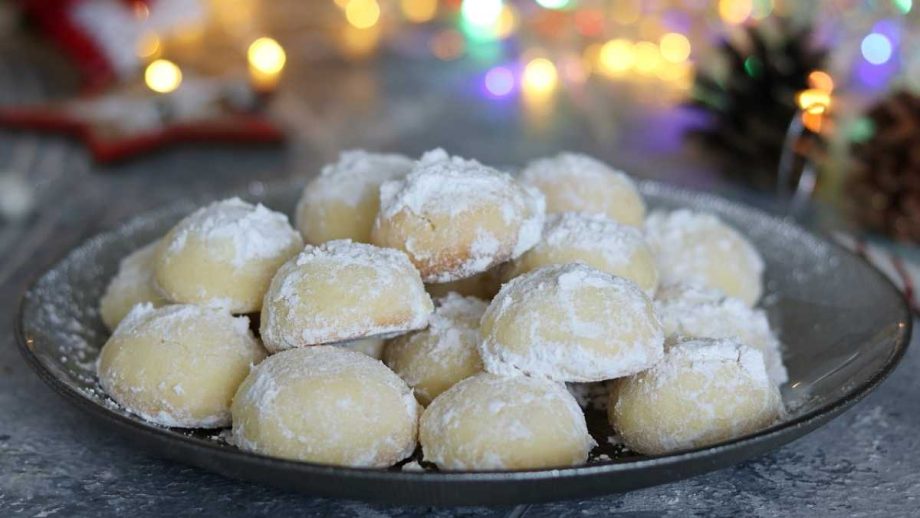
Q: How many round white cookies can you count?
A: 15